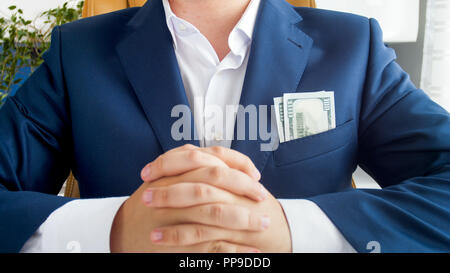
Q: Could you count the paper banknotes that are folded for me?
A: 2